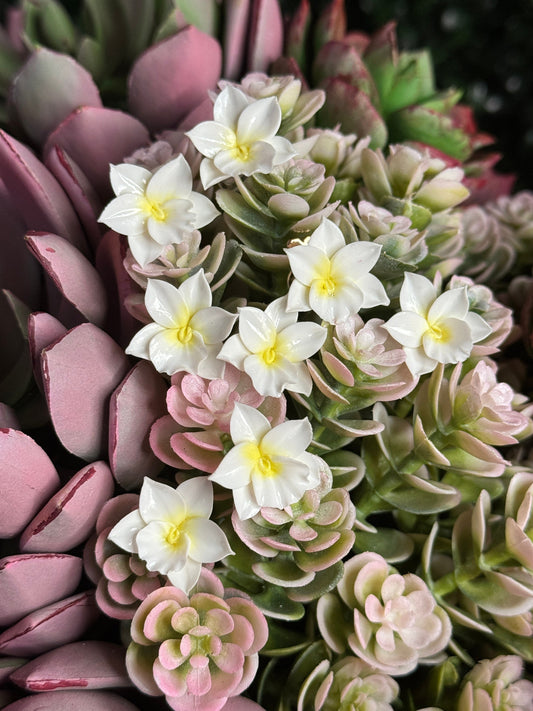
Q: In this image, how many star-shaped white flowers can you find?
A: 8